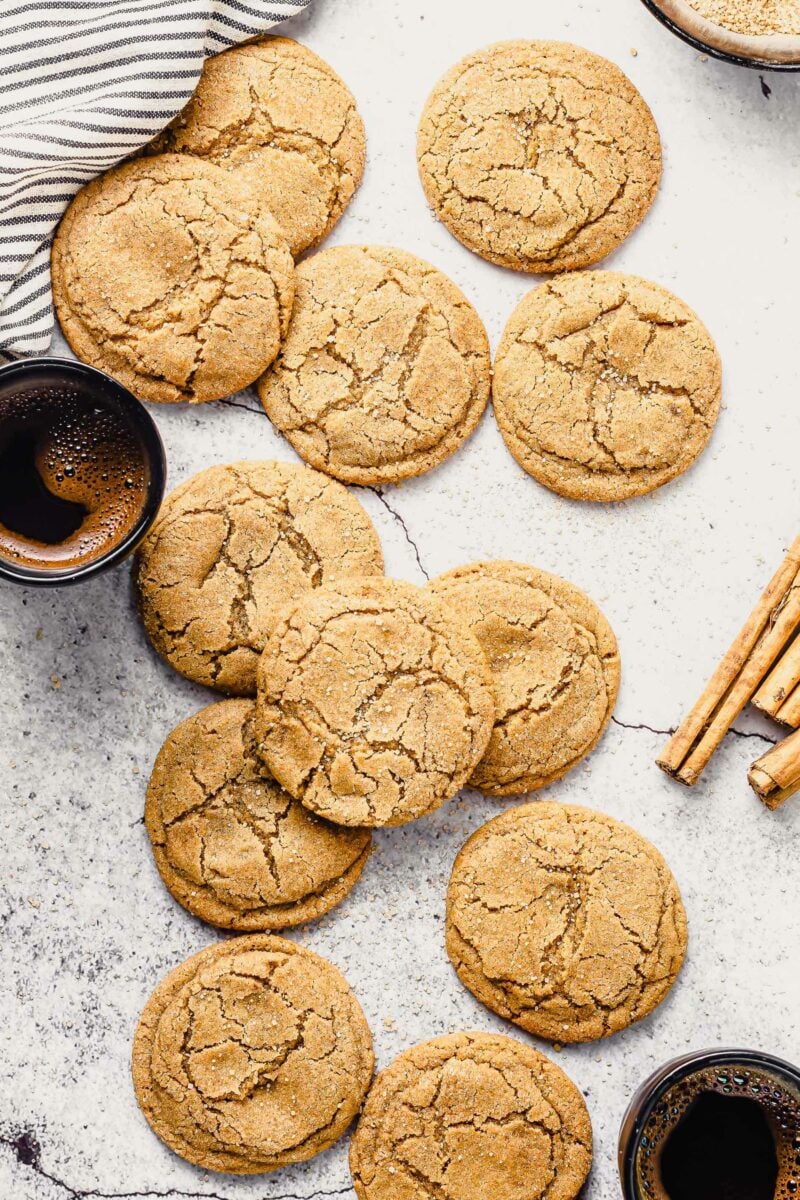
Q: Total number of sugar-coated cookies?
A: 12